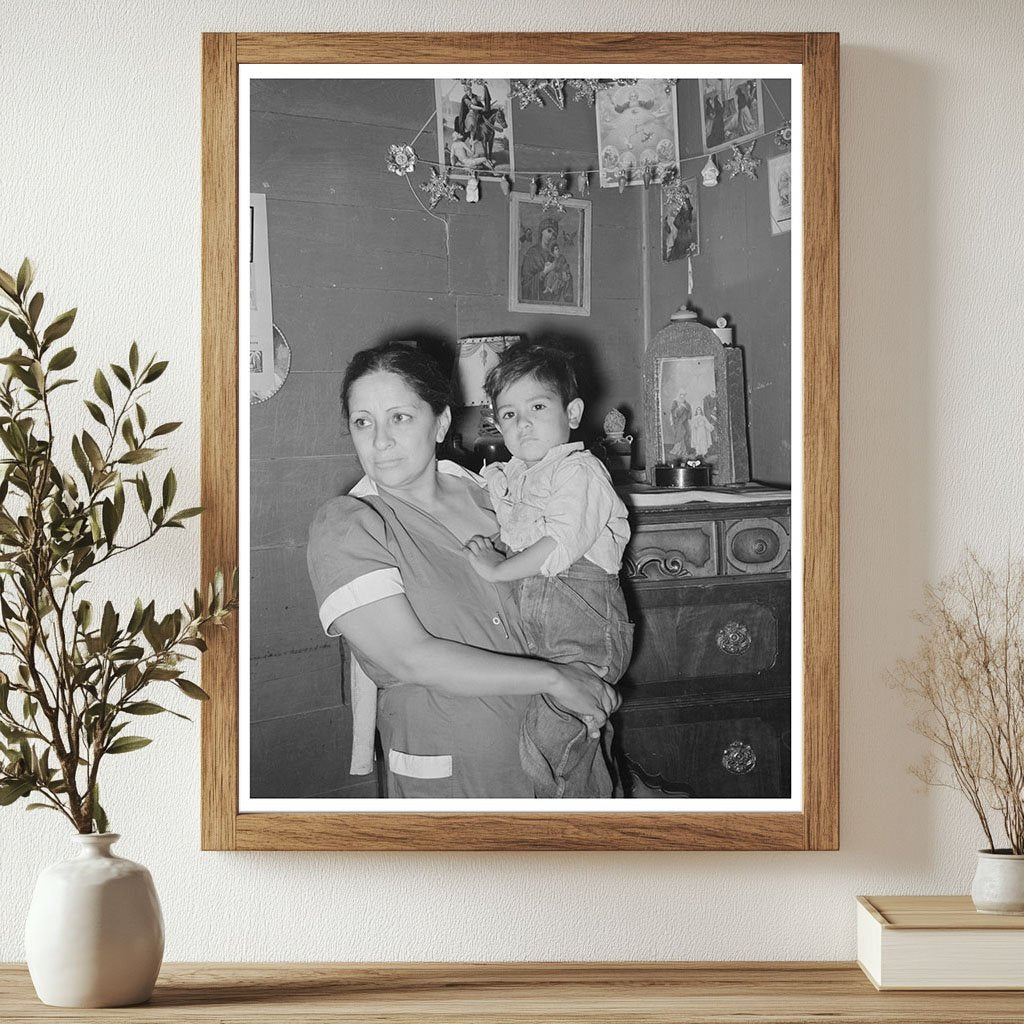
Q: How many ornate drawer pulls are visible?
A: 2